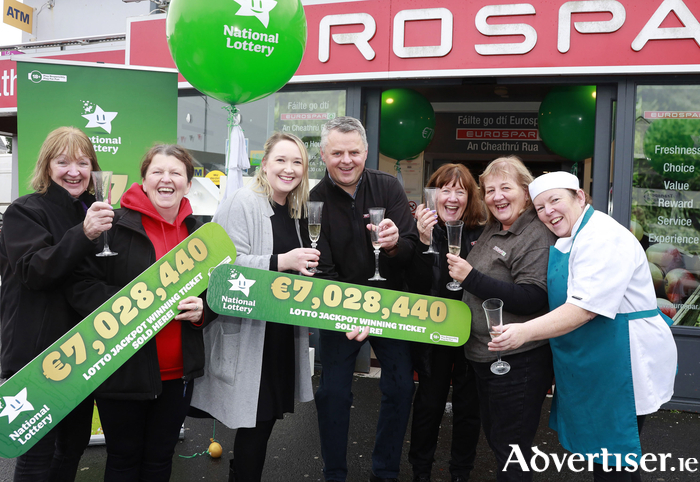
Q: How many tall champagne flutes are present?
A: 6